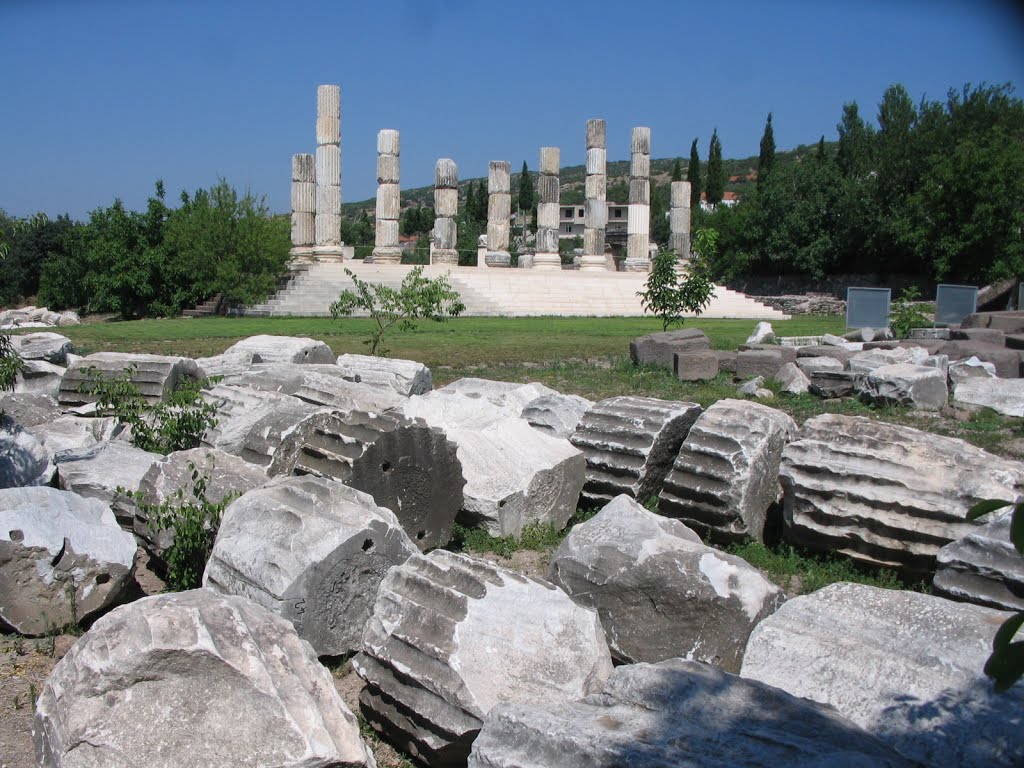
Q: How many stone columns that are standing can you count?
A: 9